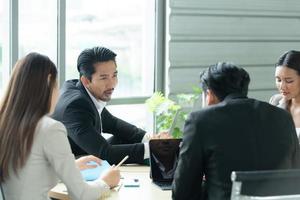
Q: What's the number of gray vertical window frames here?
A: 3